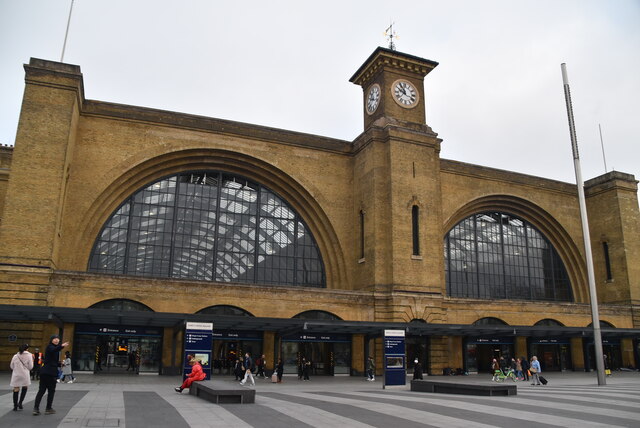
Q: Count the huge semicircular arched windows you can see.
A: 2